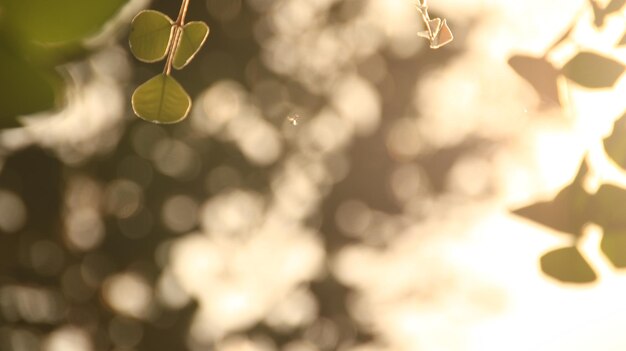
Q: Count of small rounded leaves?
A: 3